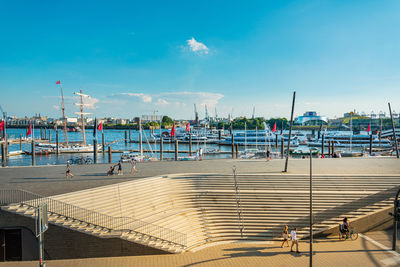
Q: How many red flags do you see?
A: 8